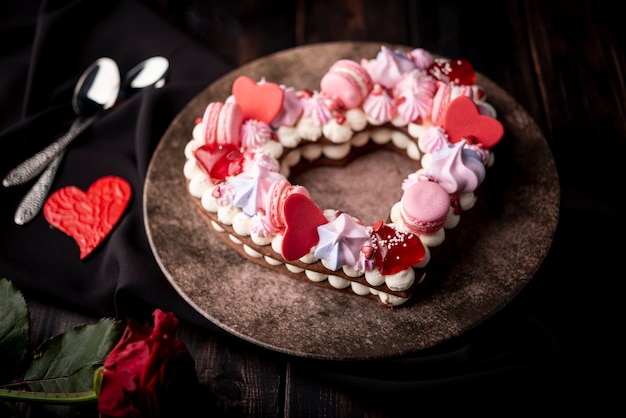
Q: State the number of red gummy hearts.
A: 3